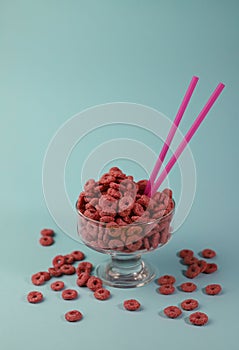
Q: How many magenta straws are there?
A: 2